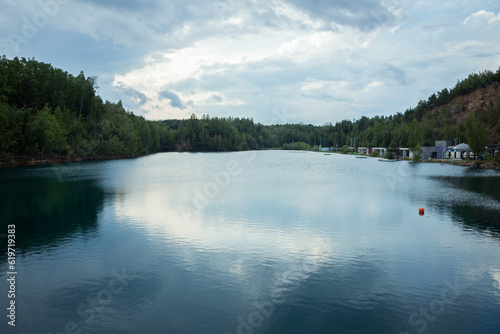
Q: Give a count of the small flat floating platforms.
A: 3